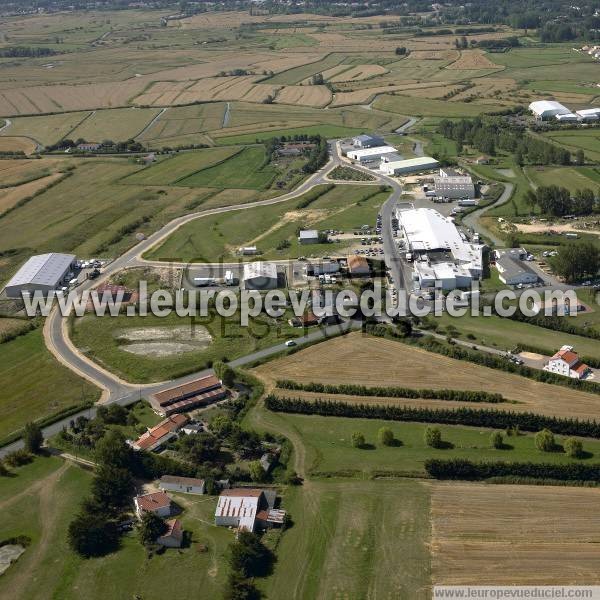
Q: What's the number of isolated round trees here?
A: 6